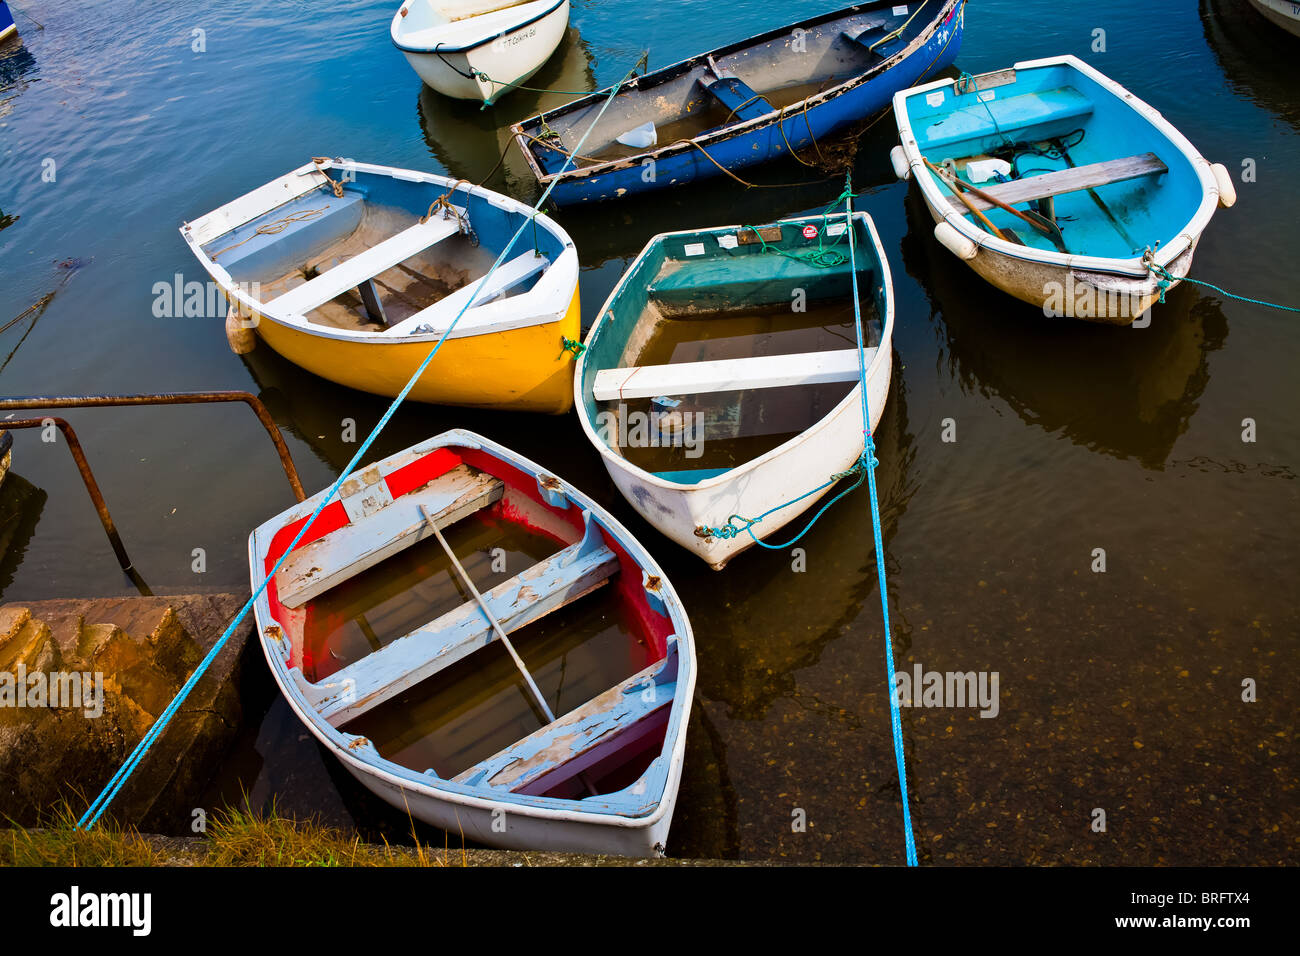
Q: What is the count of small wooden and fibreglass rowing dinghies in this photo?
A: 6